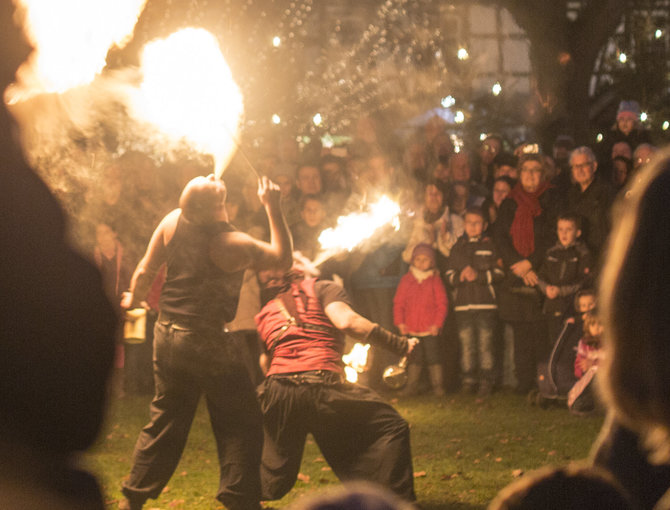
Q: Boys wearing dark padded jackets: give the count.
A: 2